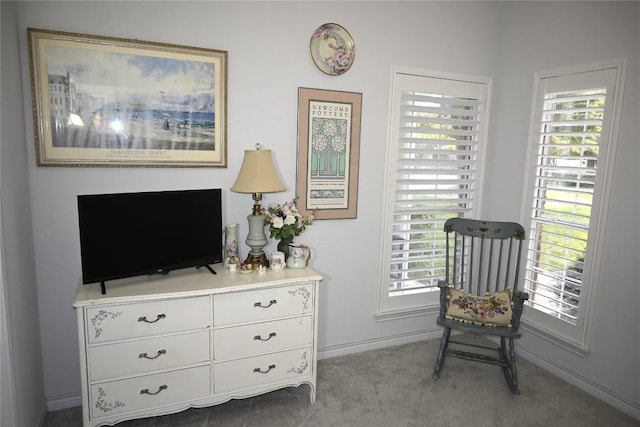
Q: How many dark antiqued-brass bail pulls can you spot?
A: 6